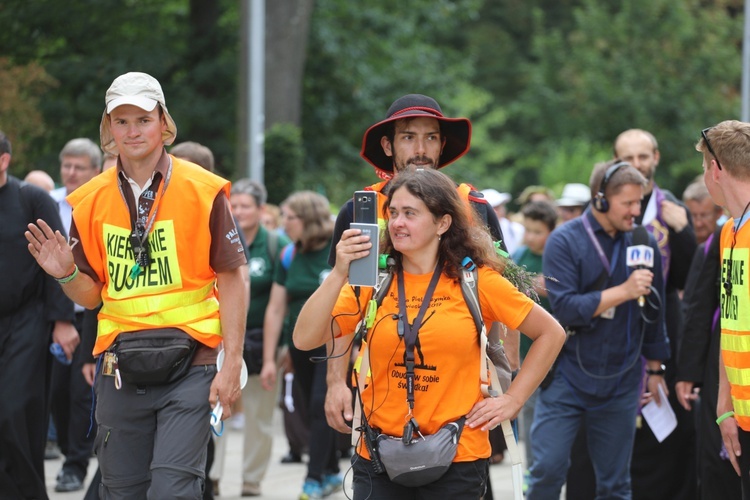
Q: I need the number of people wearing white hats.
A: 3